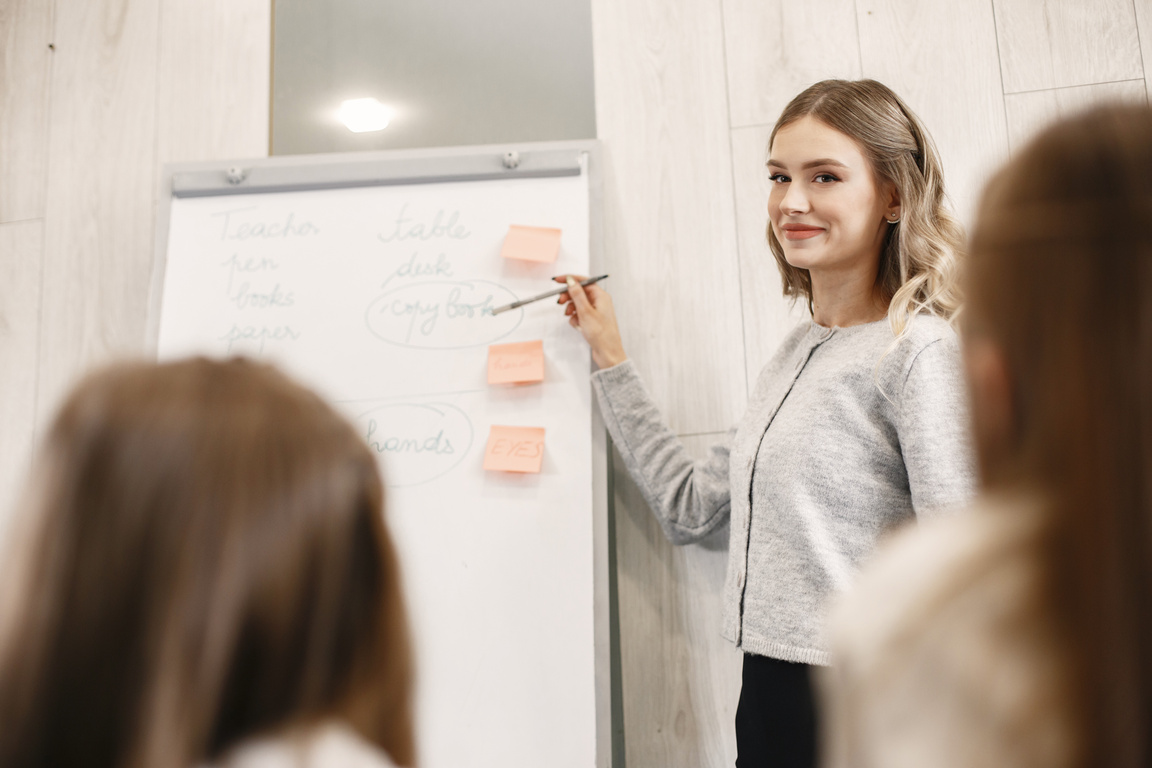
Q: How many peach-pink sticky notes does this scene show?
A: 3